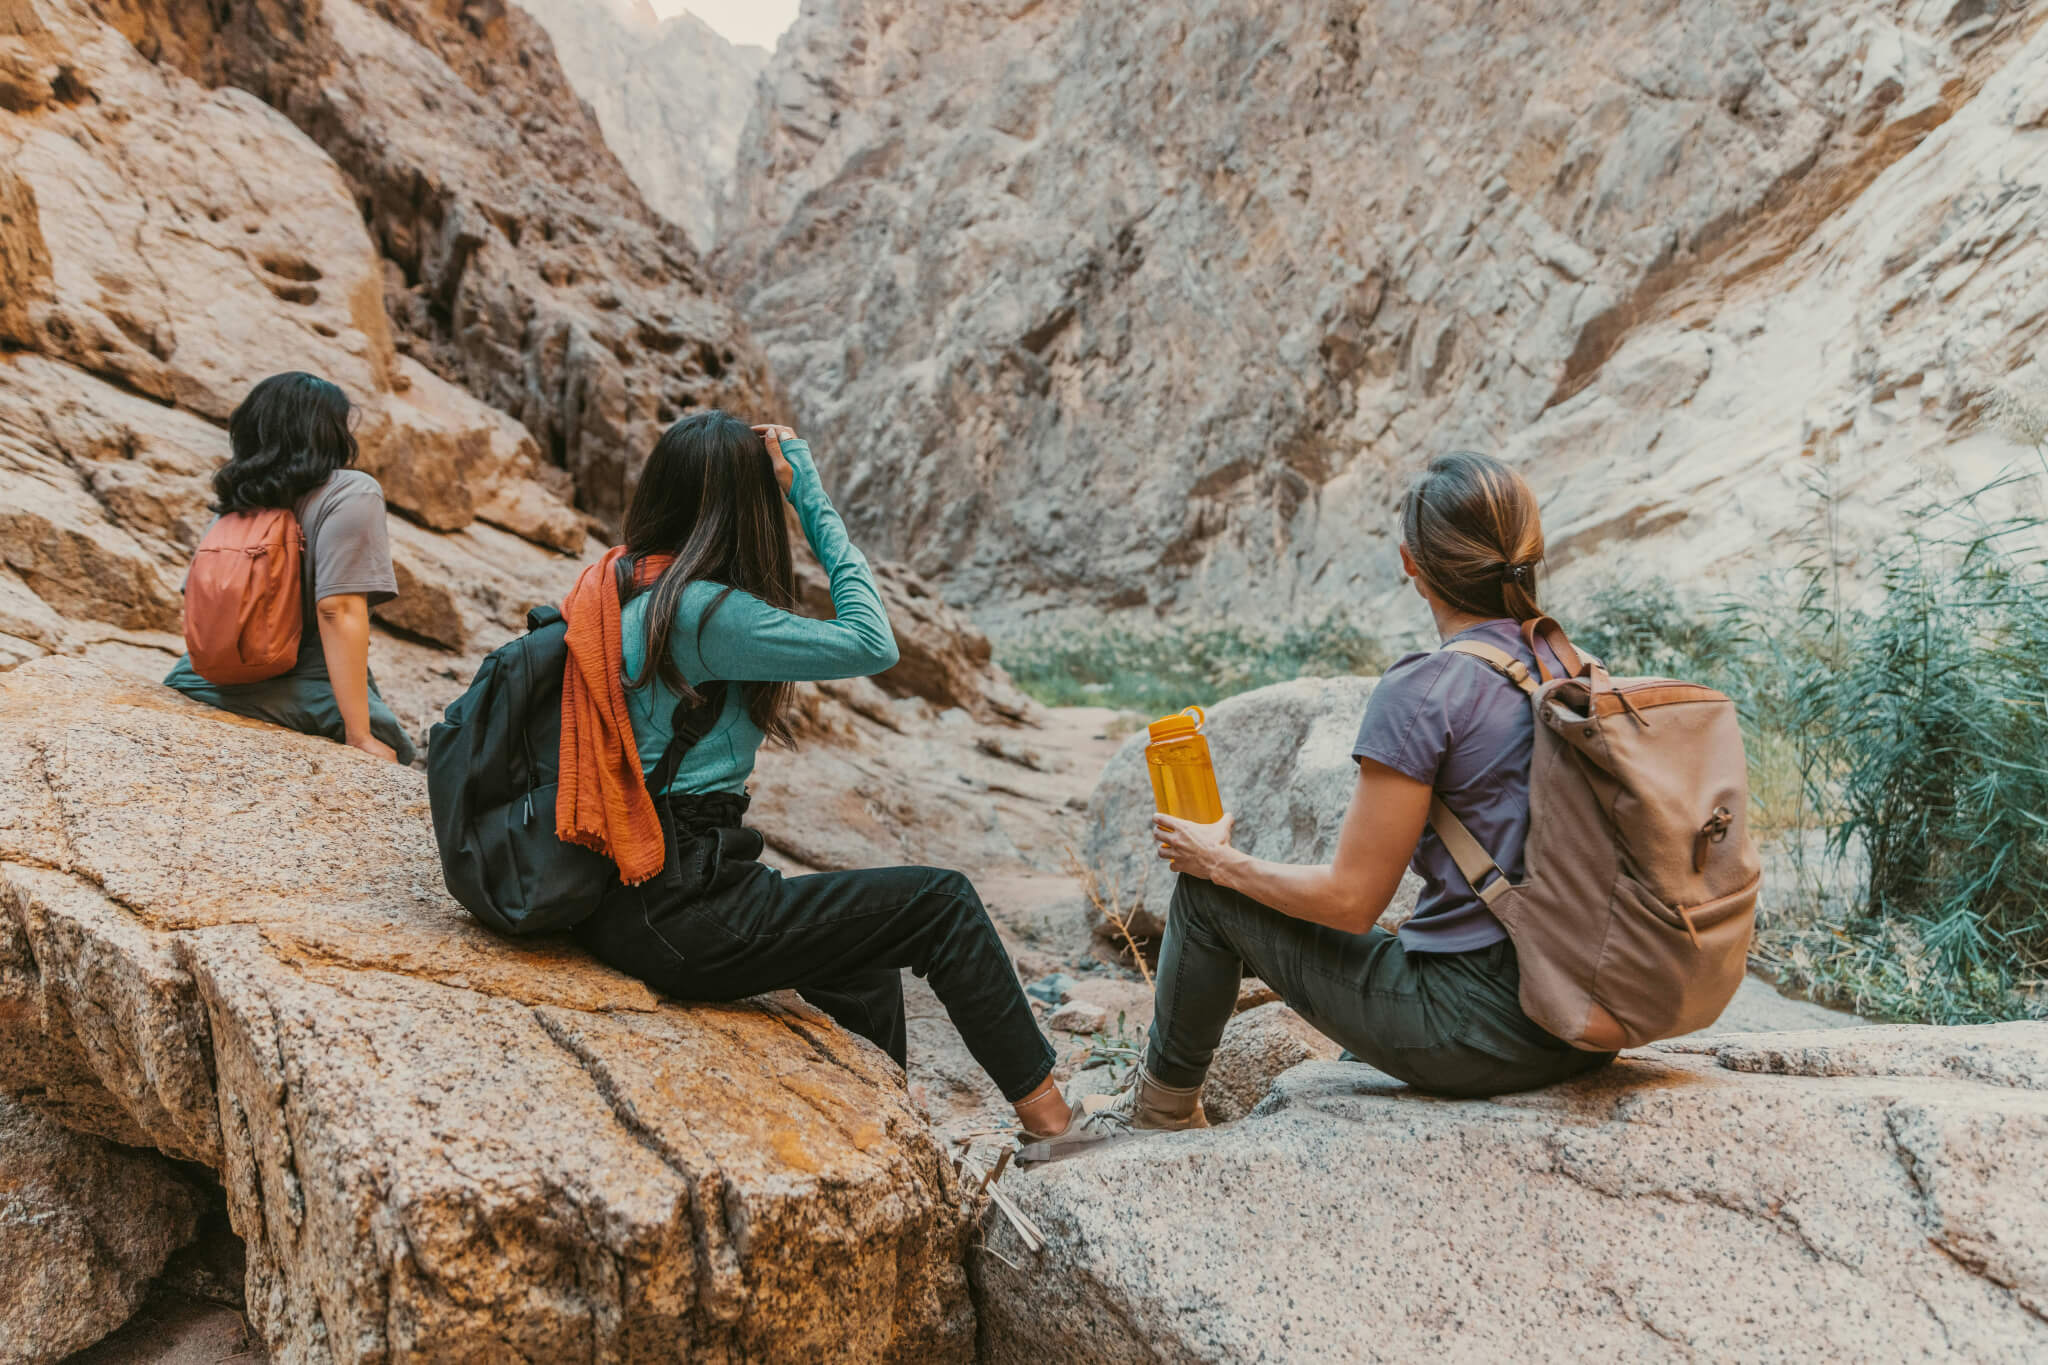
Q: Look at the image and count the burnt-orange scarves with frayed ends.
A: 1